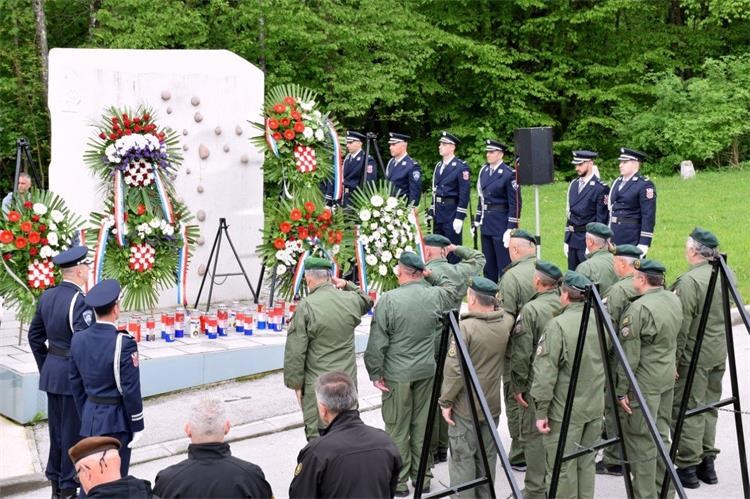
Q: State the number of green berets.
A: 11